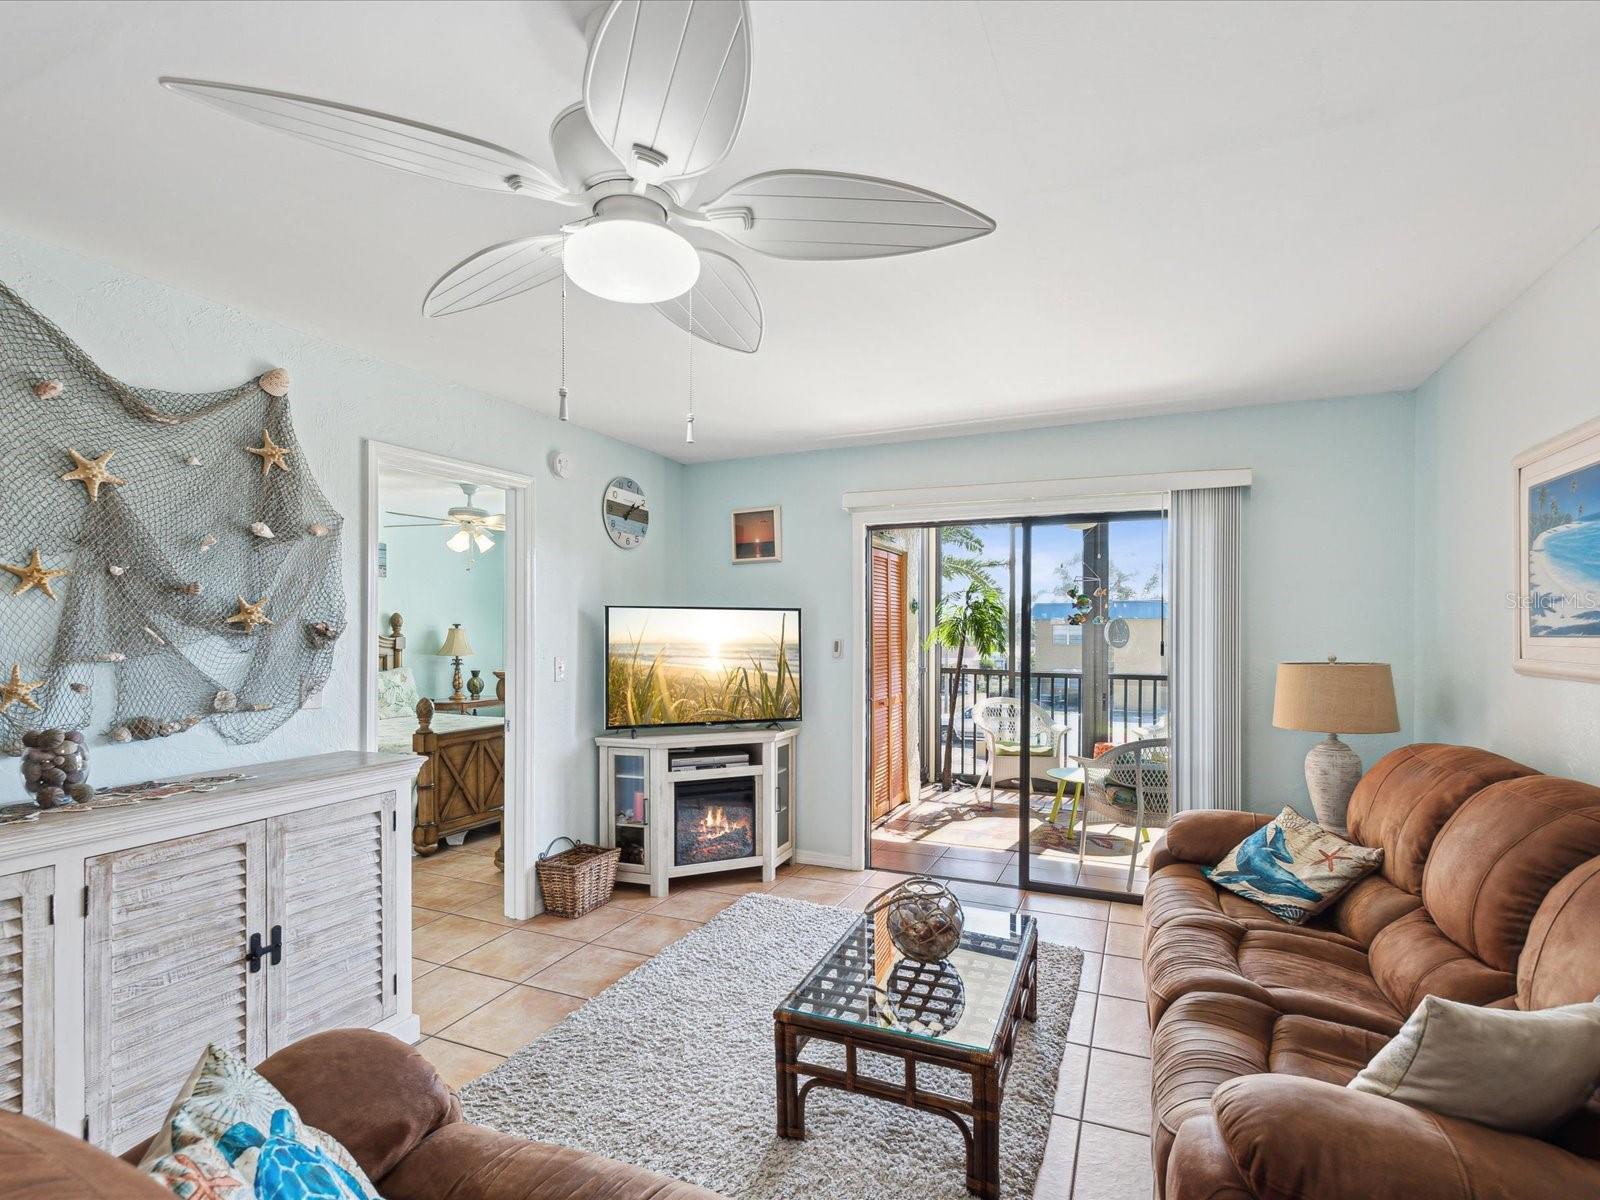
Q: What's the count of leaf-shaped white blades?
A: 5